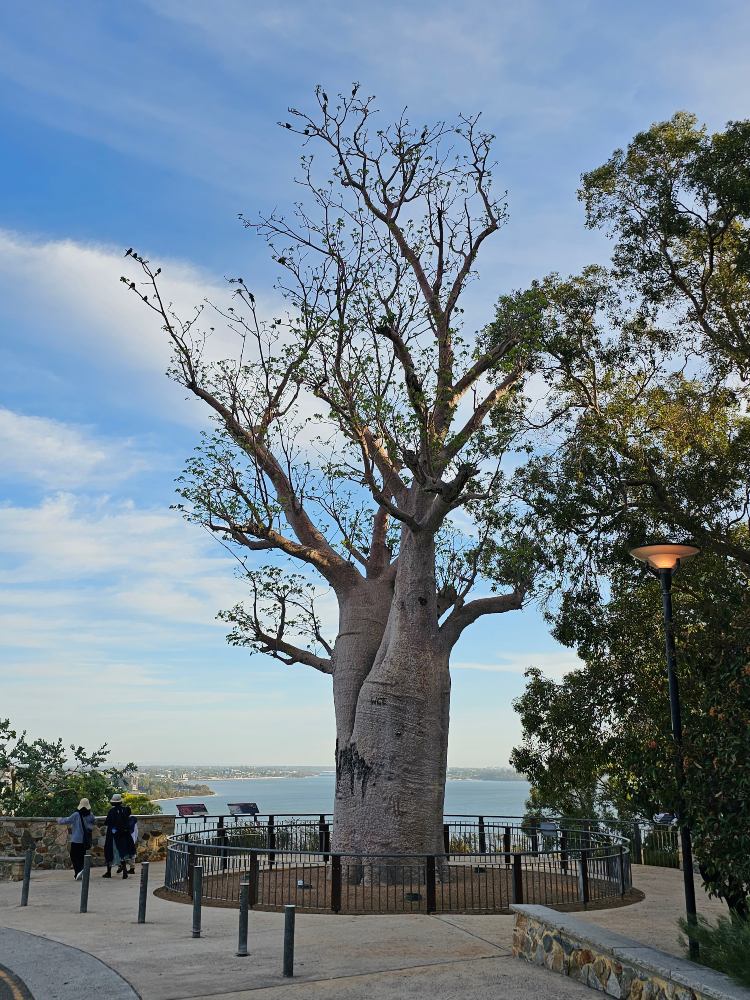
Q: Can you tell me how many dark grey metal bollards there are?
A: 6